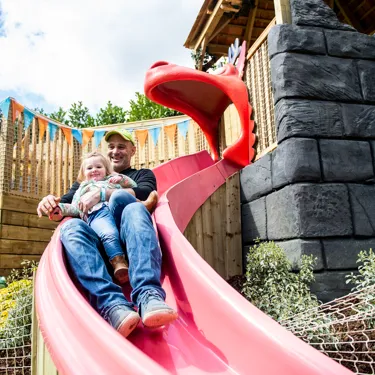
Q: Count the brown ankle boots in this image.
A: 2